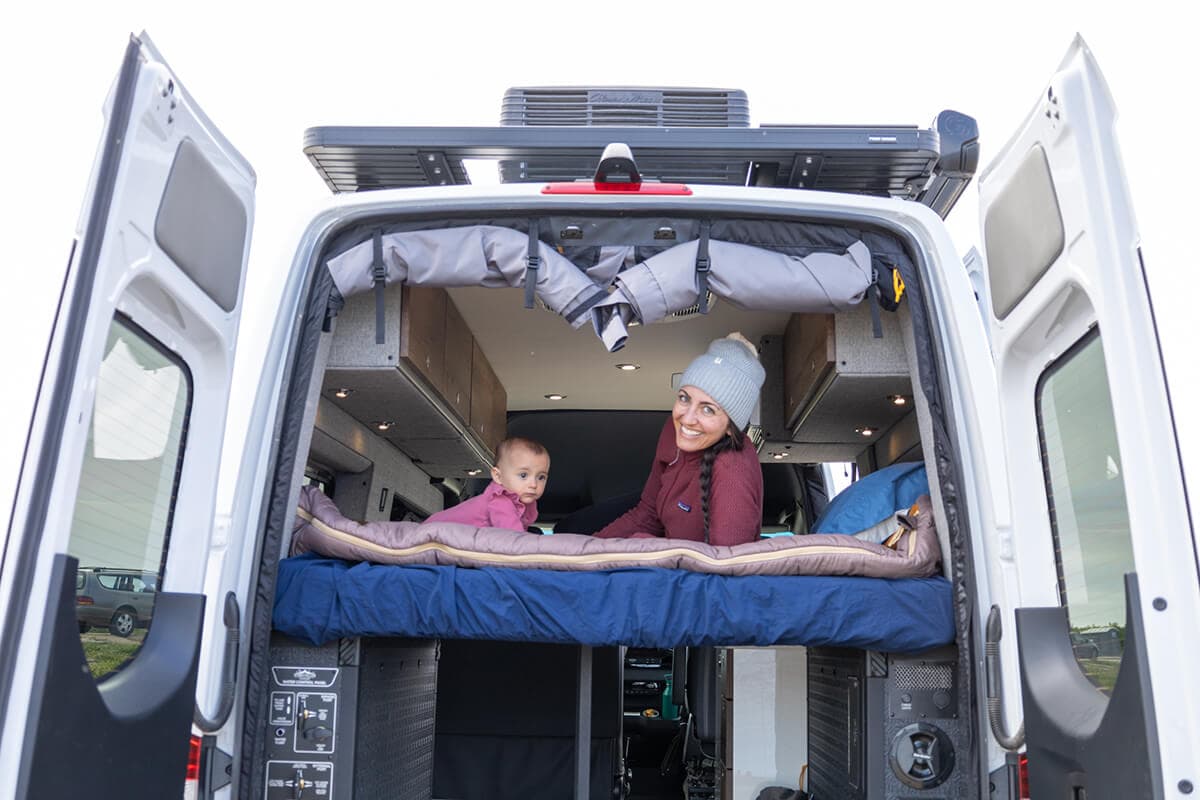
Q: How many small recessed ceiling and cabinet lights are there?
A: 8